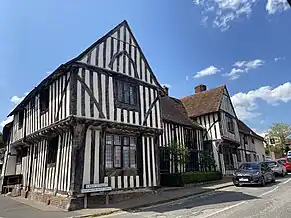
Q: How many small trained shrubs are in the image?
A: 2